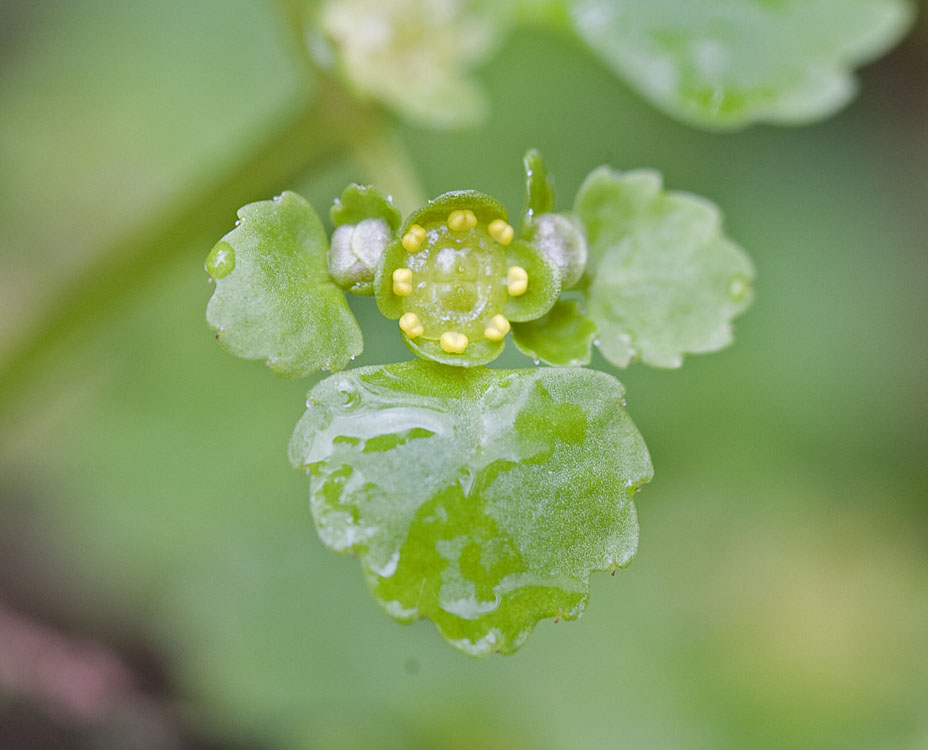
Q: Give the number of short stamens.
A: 8